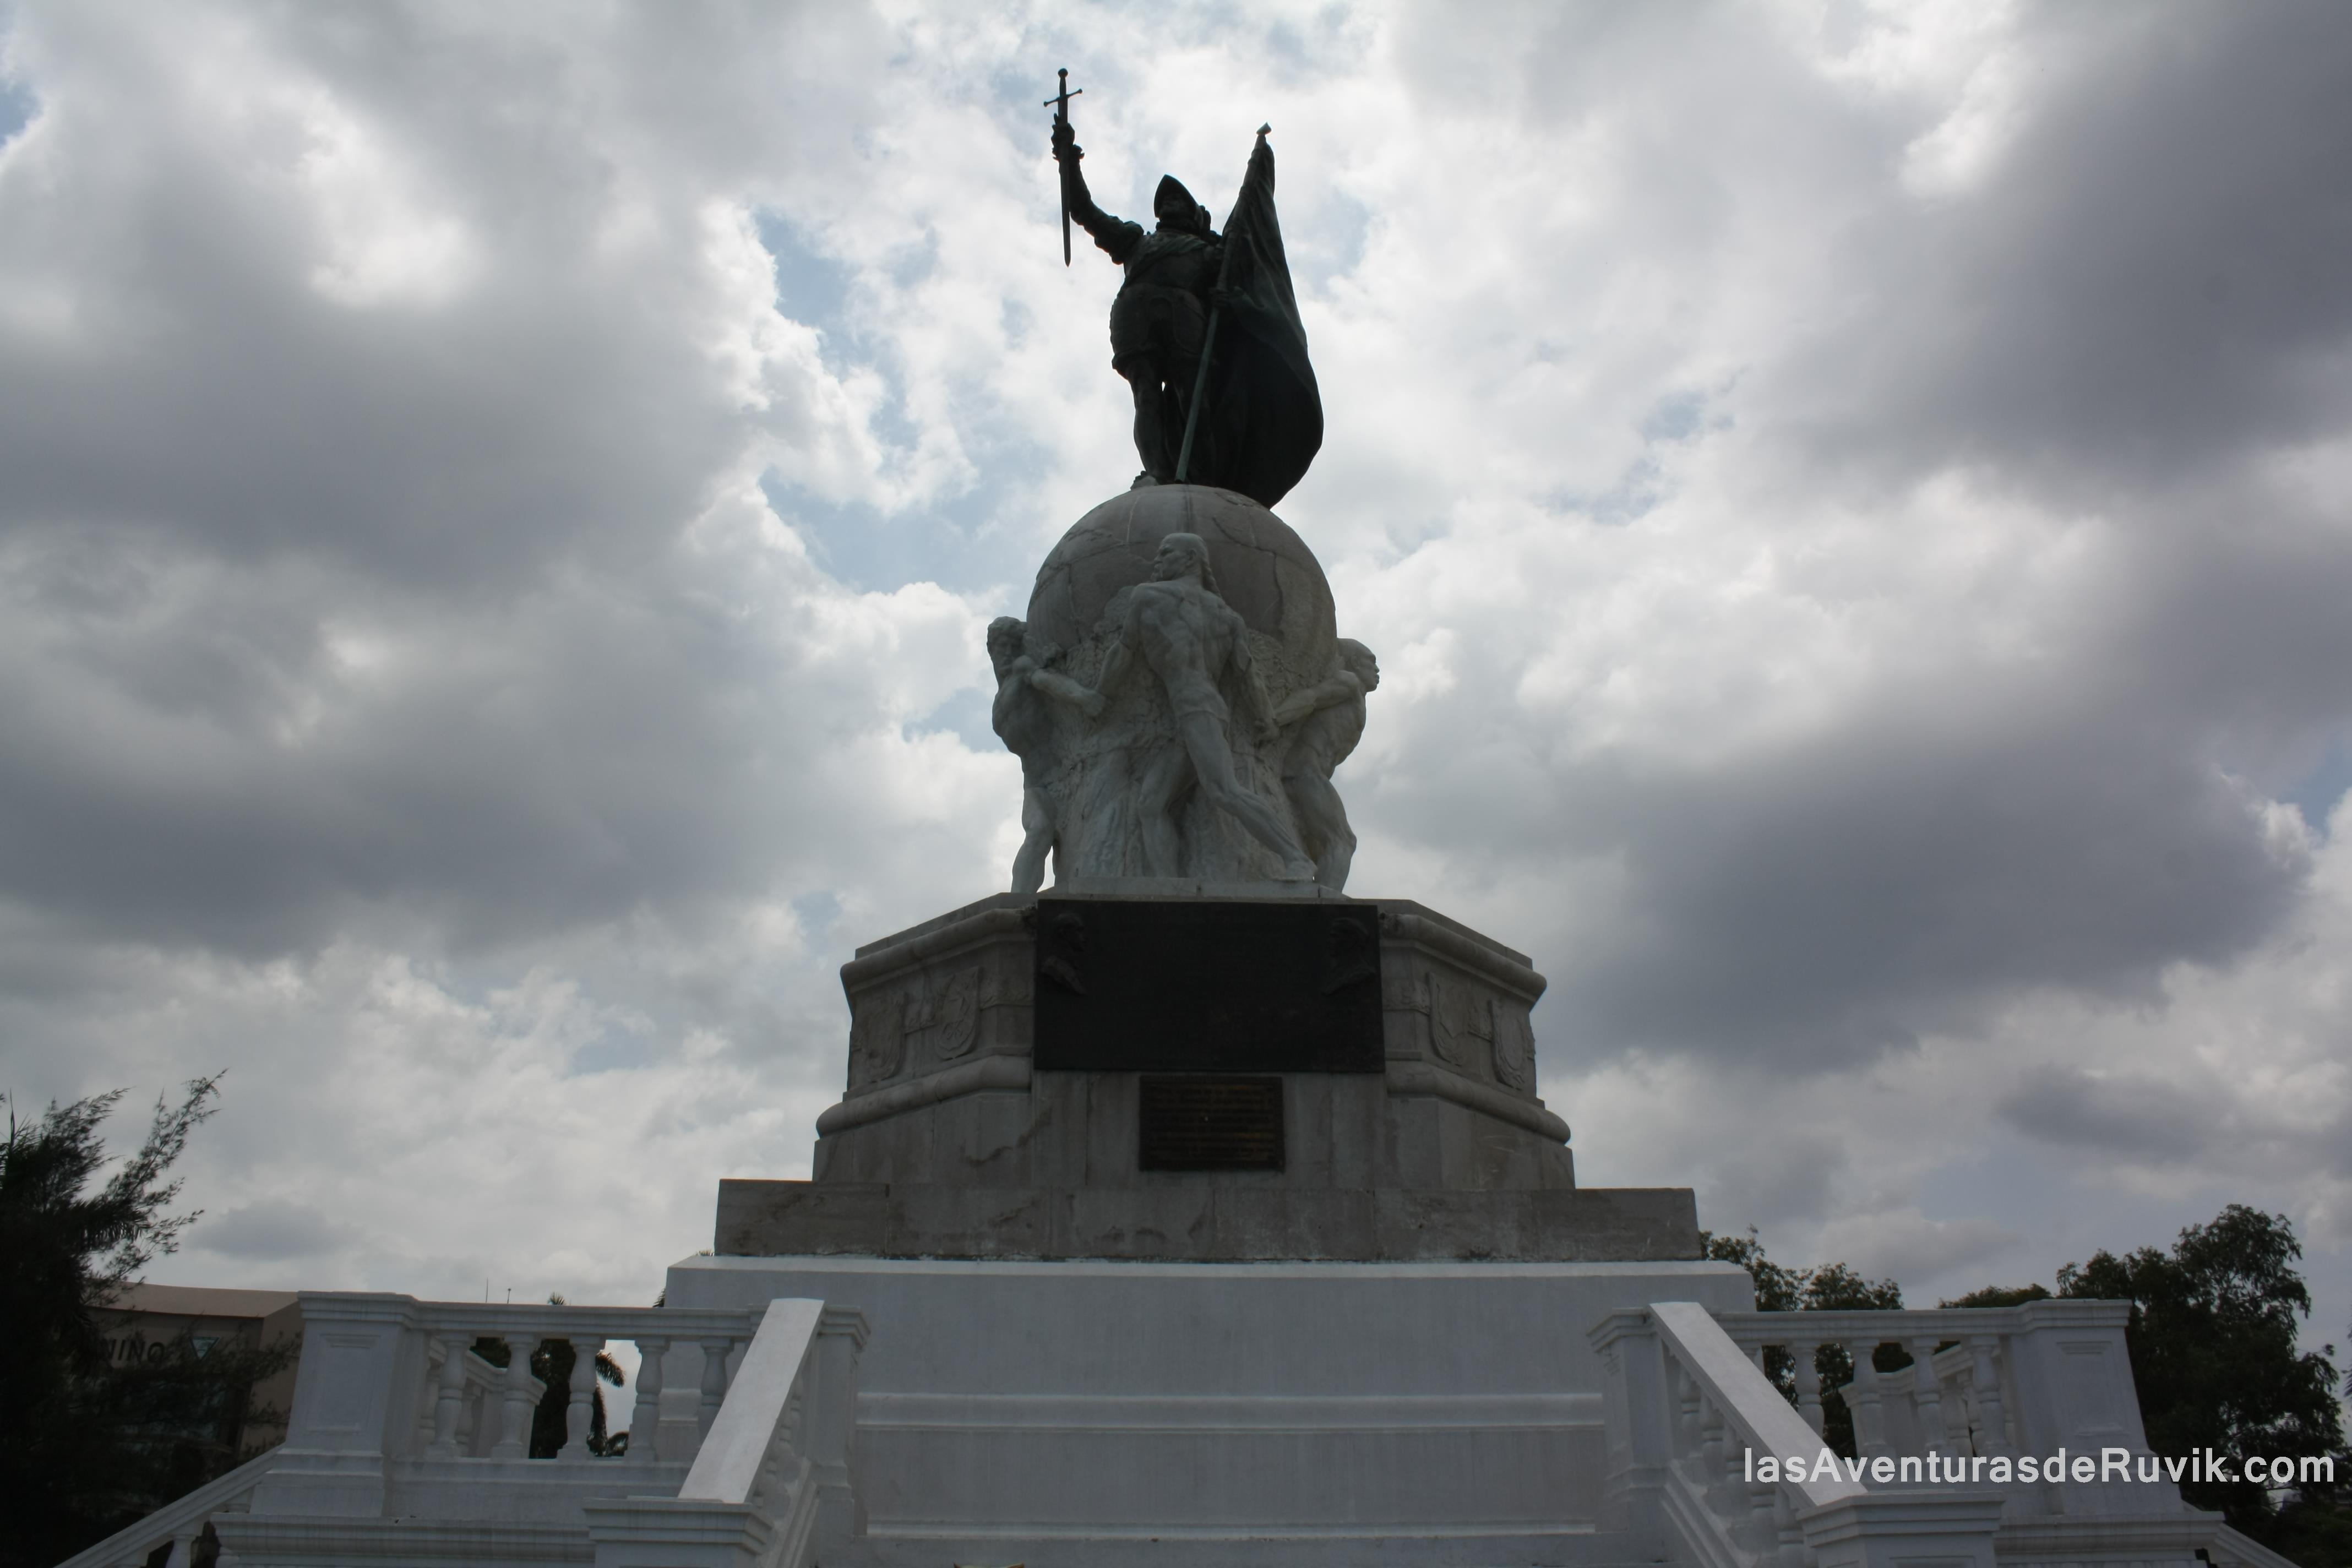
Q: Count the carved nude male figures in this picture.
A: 3